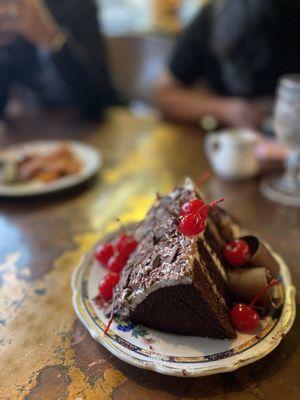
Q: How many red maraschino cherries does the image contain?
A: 8